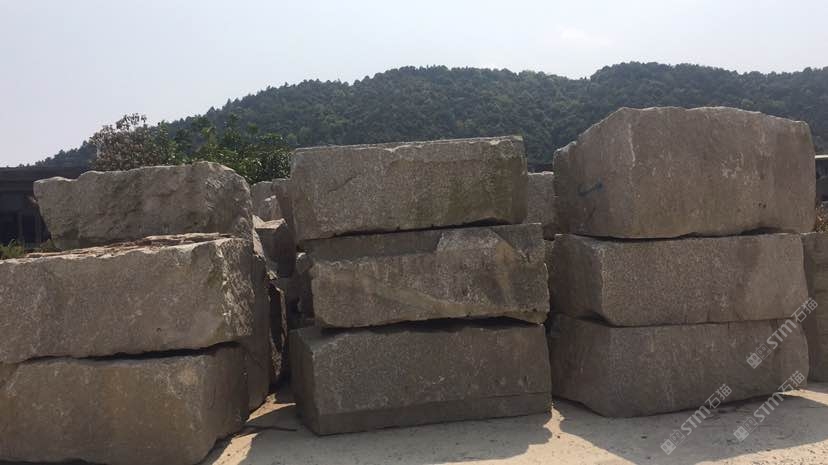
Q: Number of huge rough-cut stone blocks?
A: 9